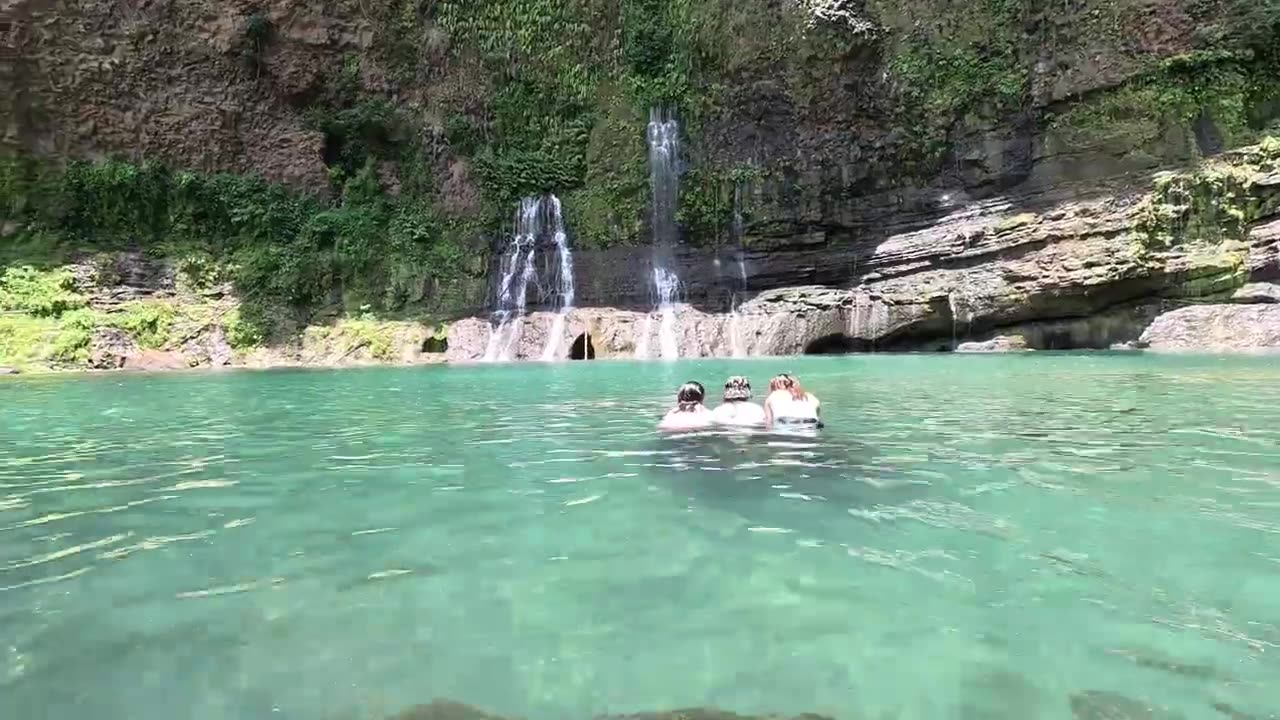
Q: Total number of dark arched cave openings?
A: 3